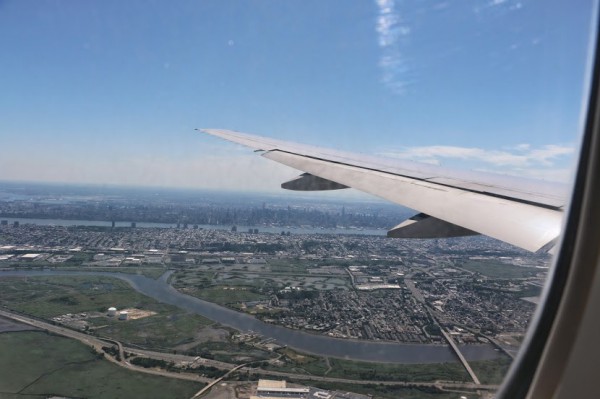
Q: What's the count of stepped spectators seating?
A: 0